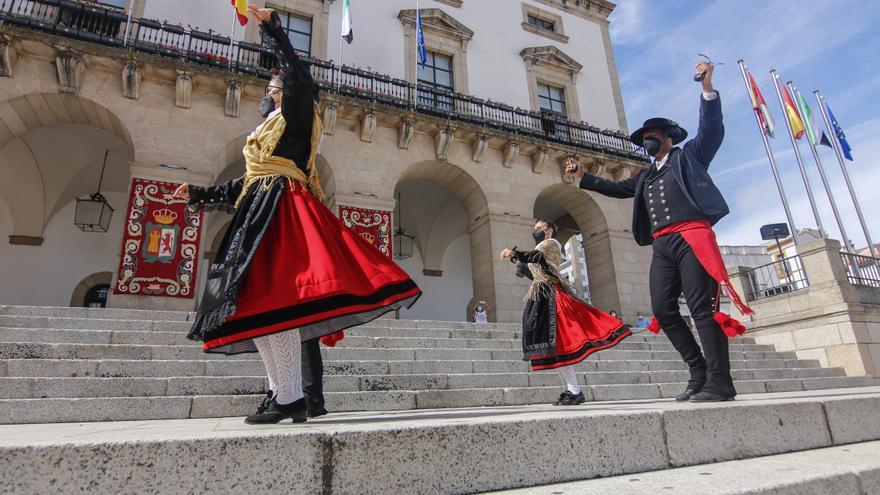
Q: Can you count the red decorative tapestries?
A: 2